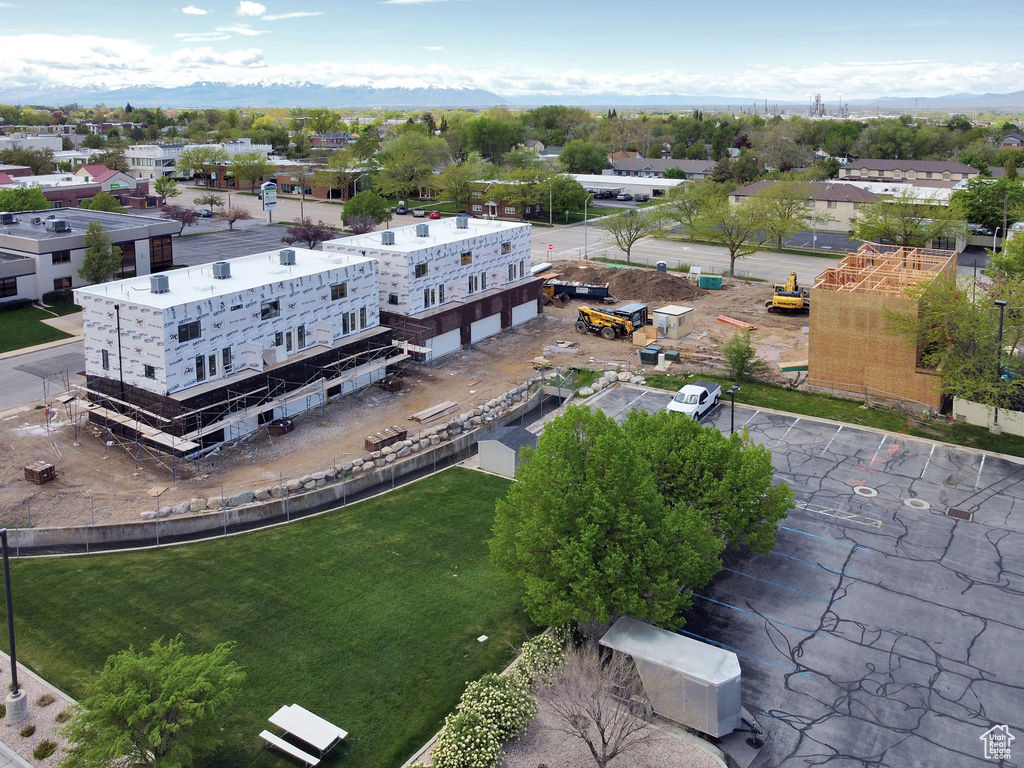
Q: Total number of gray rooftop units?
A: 6